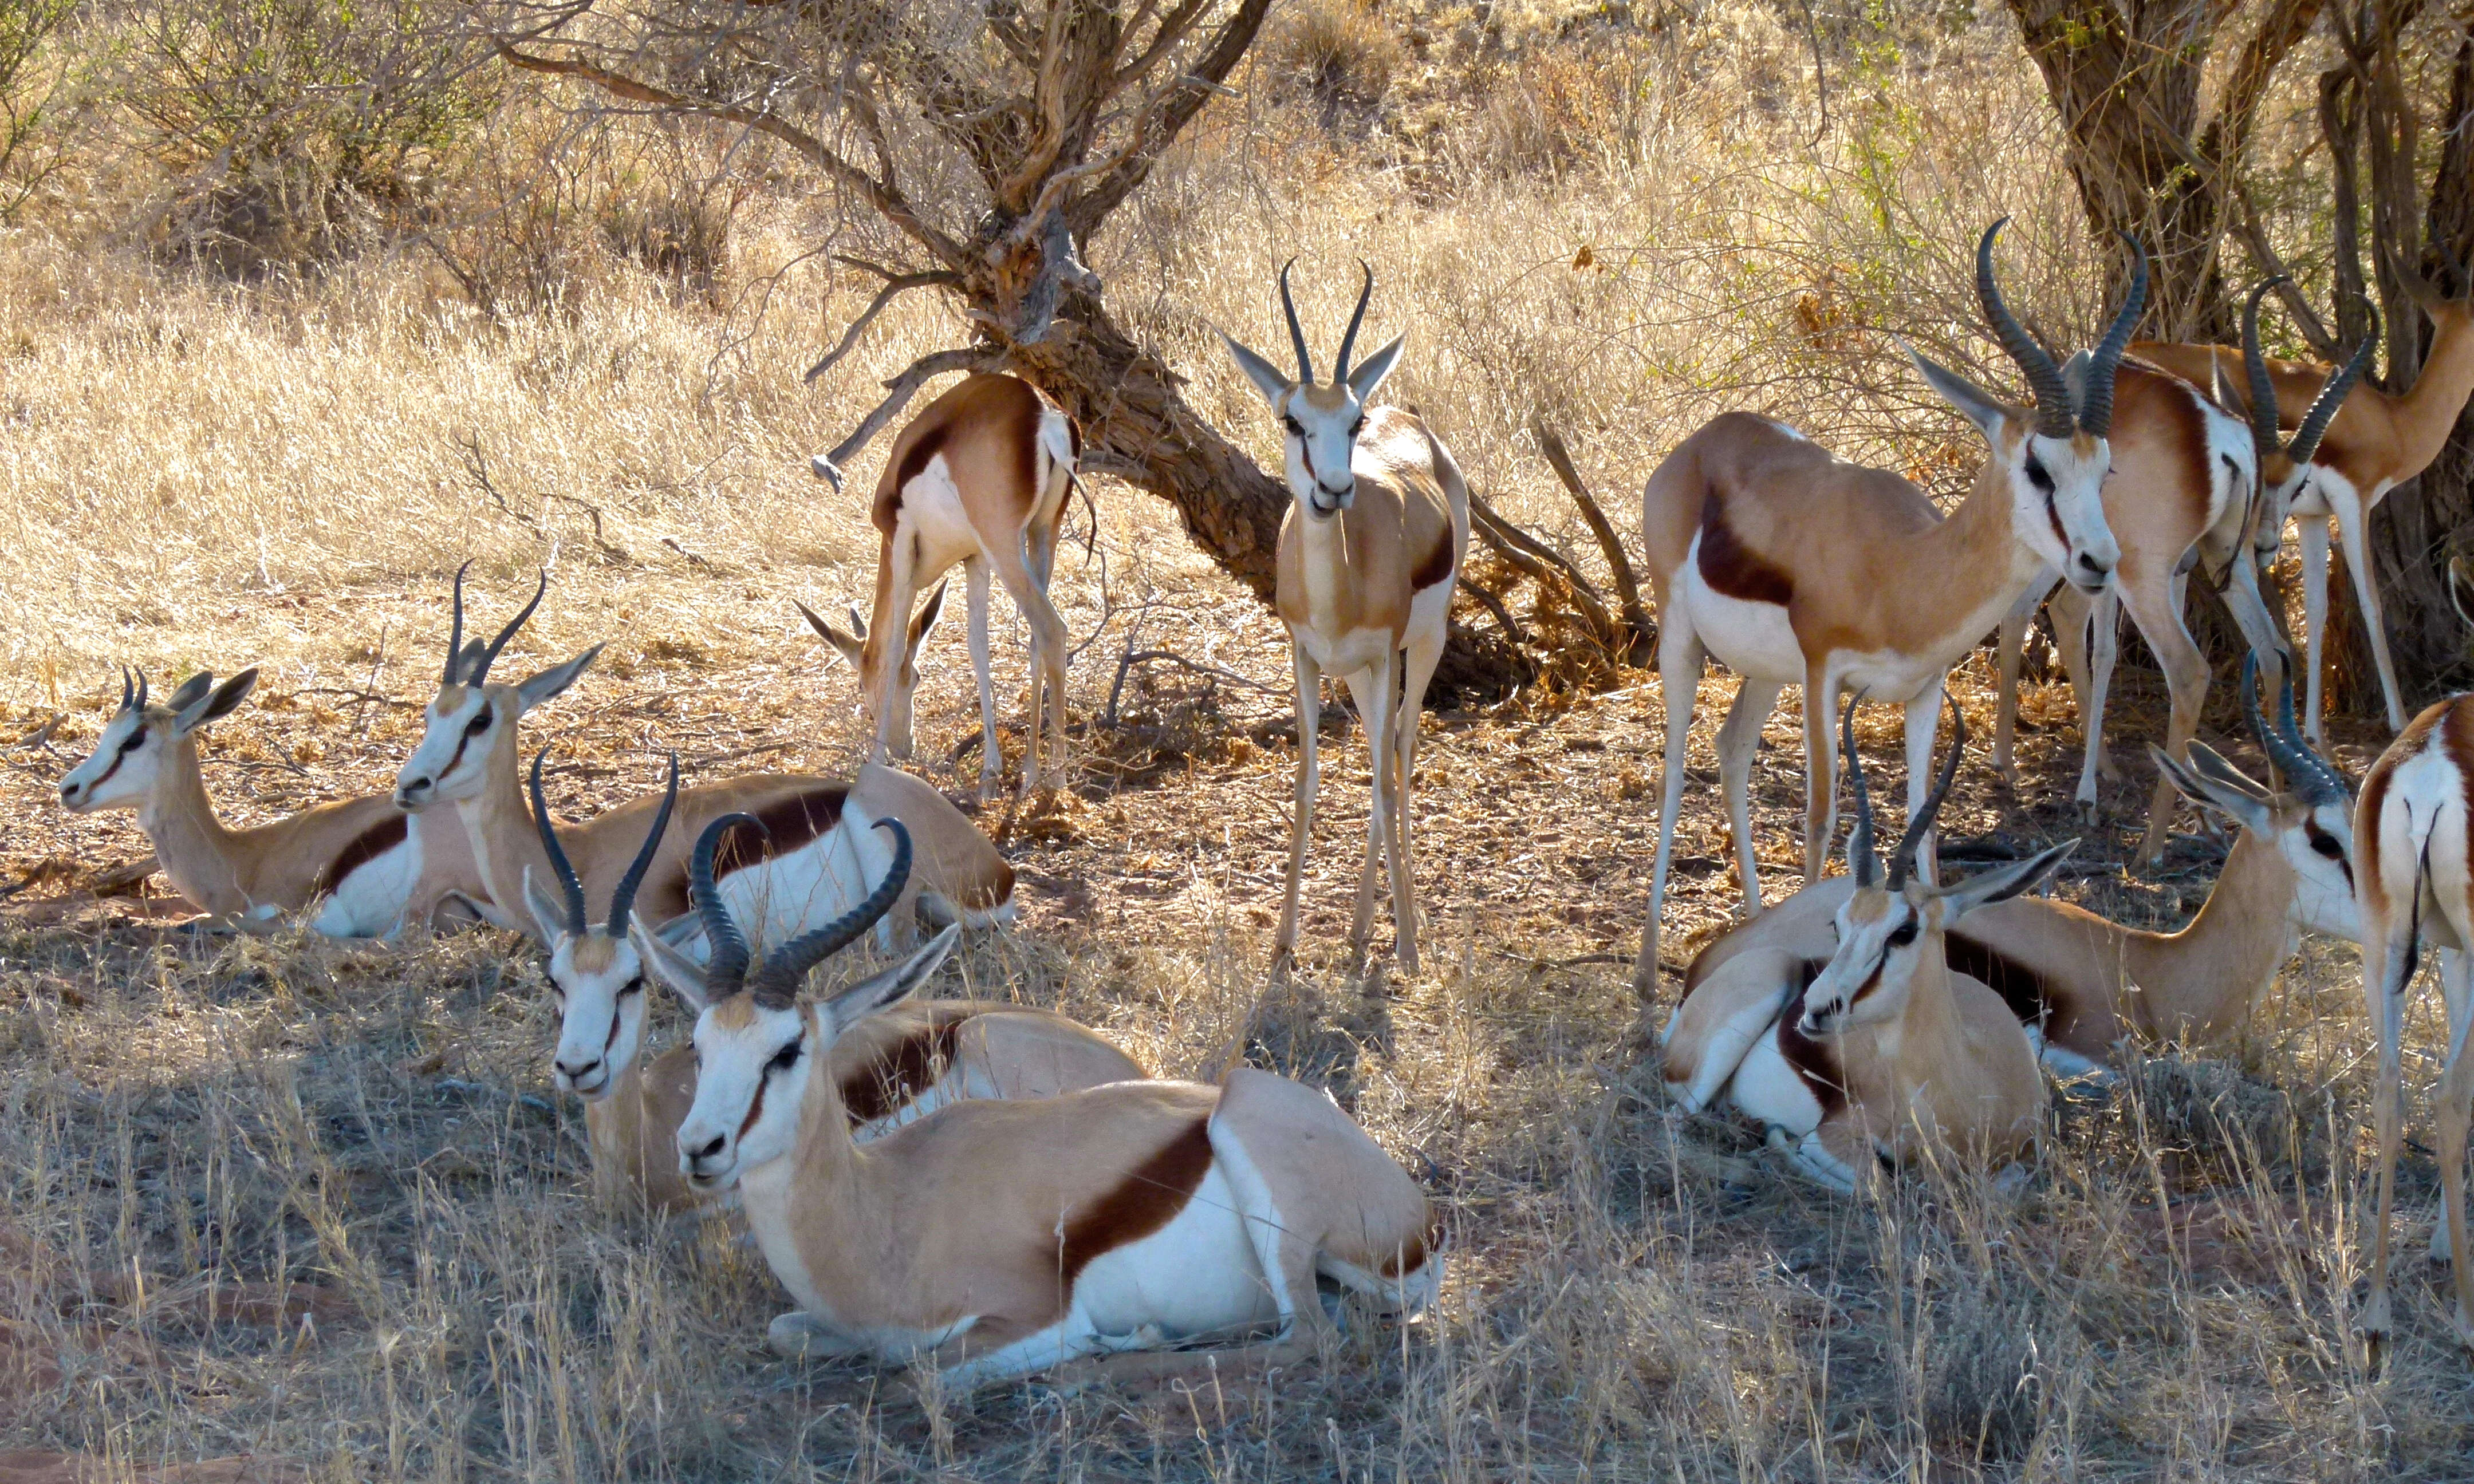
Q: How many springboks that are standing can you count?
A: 7